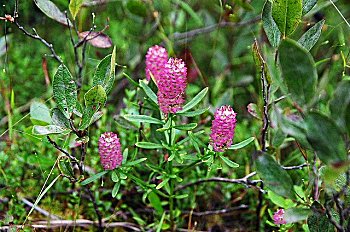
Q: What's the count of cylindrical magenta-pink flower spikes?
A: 4